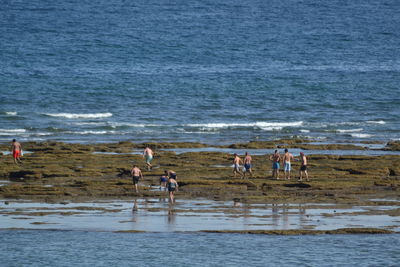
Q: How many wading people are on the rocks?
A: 11